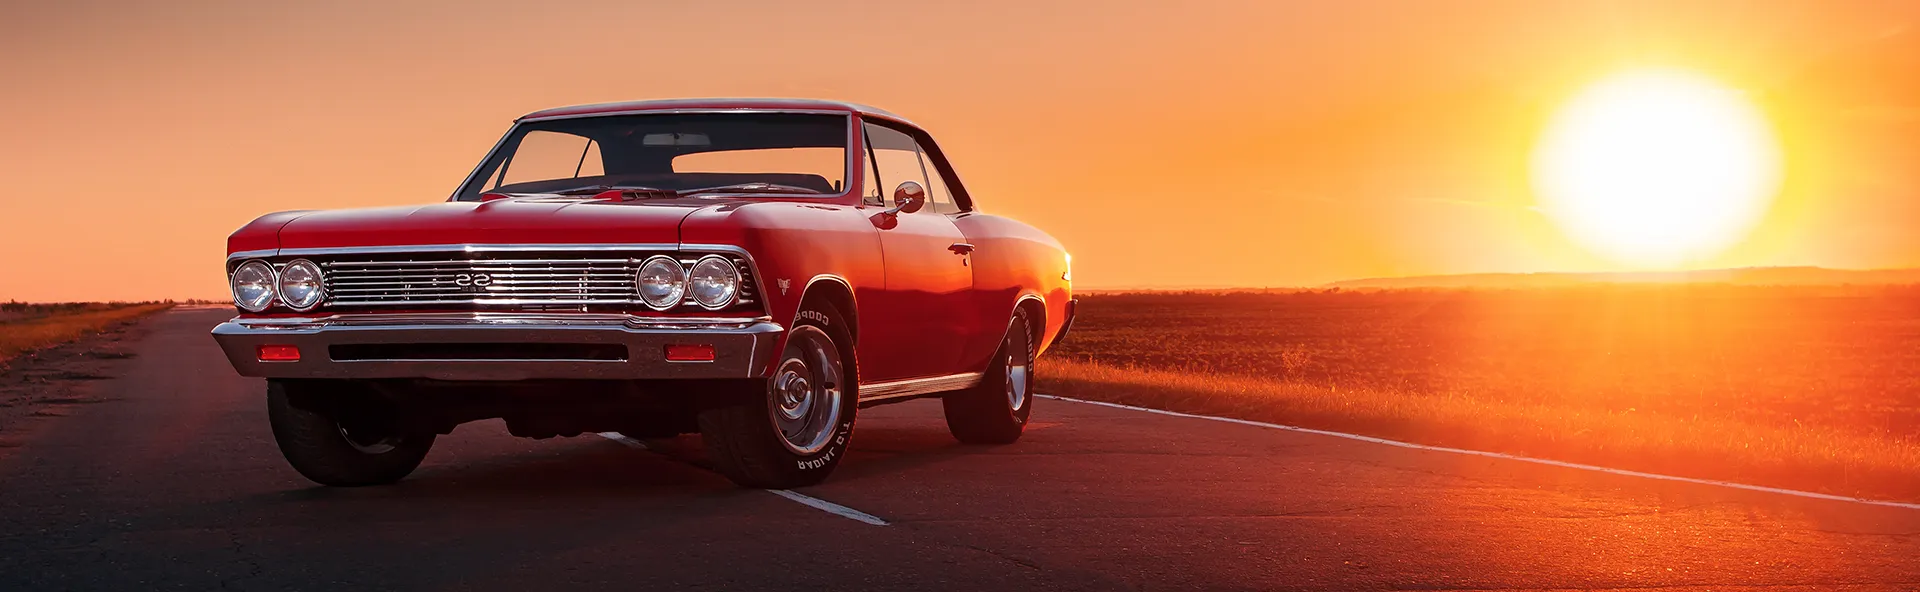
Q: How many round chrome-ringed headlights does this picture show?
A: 4